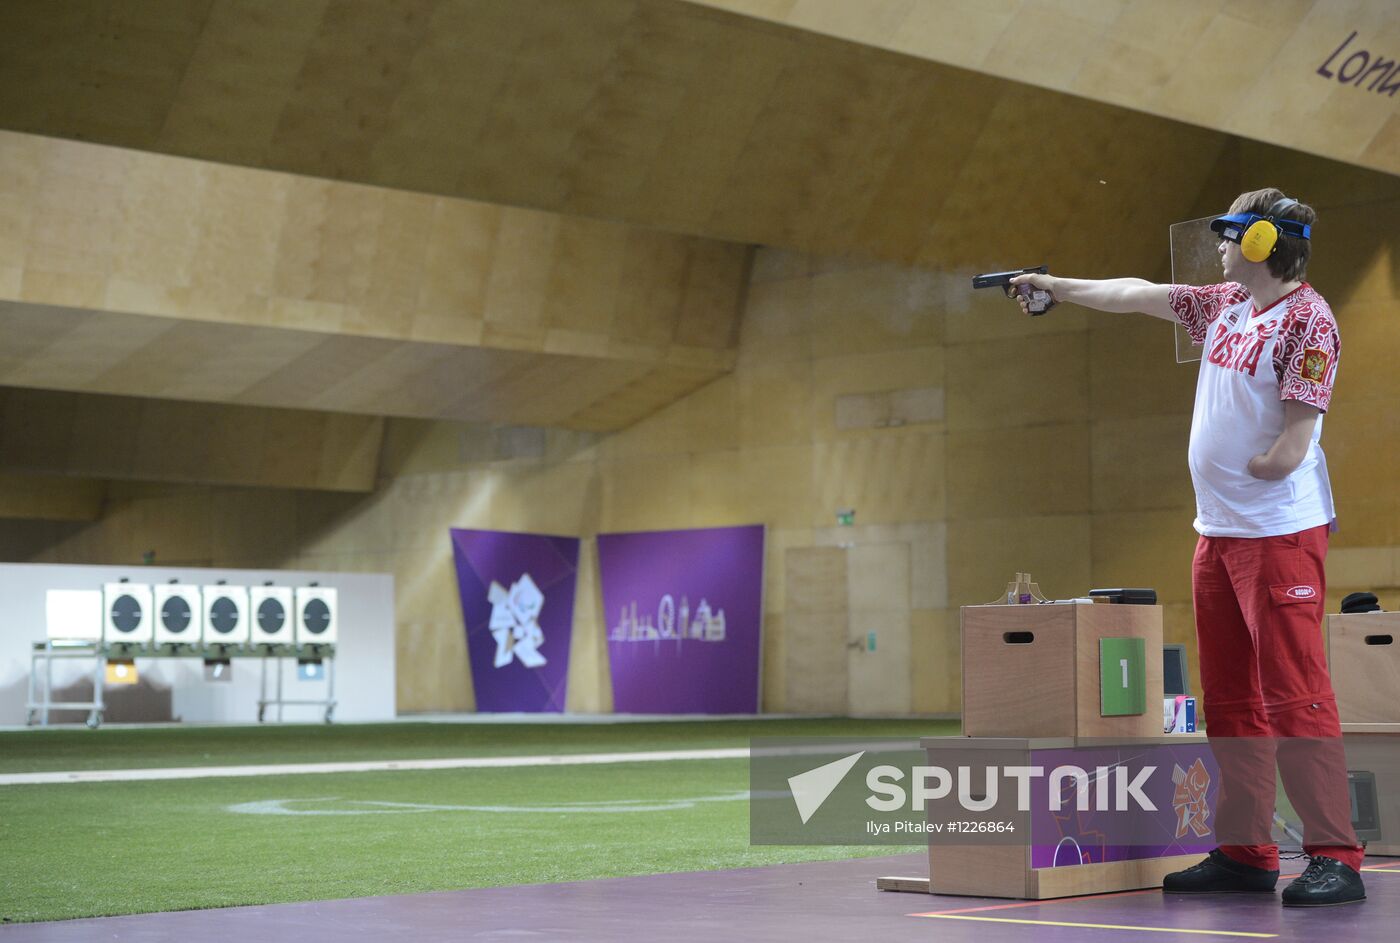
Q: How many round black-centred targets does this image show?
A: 5